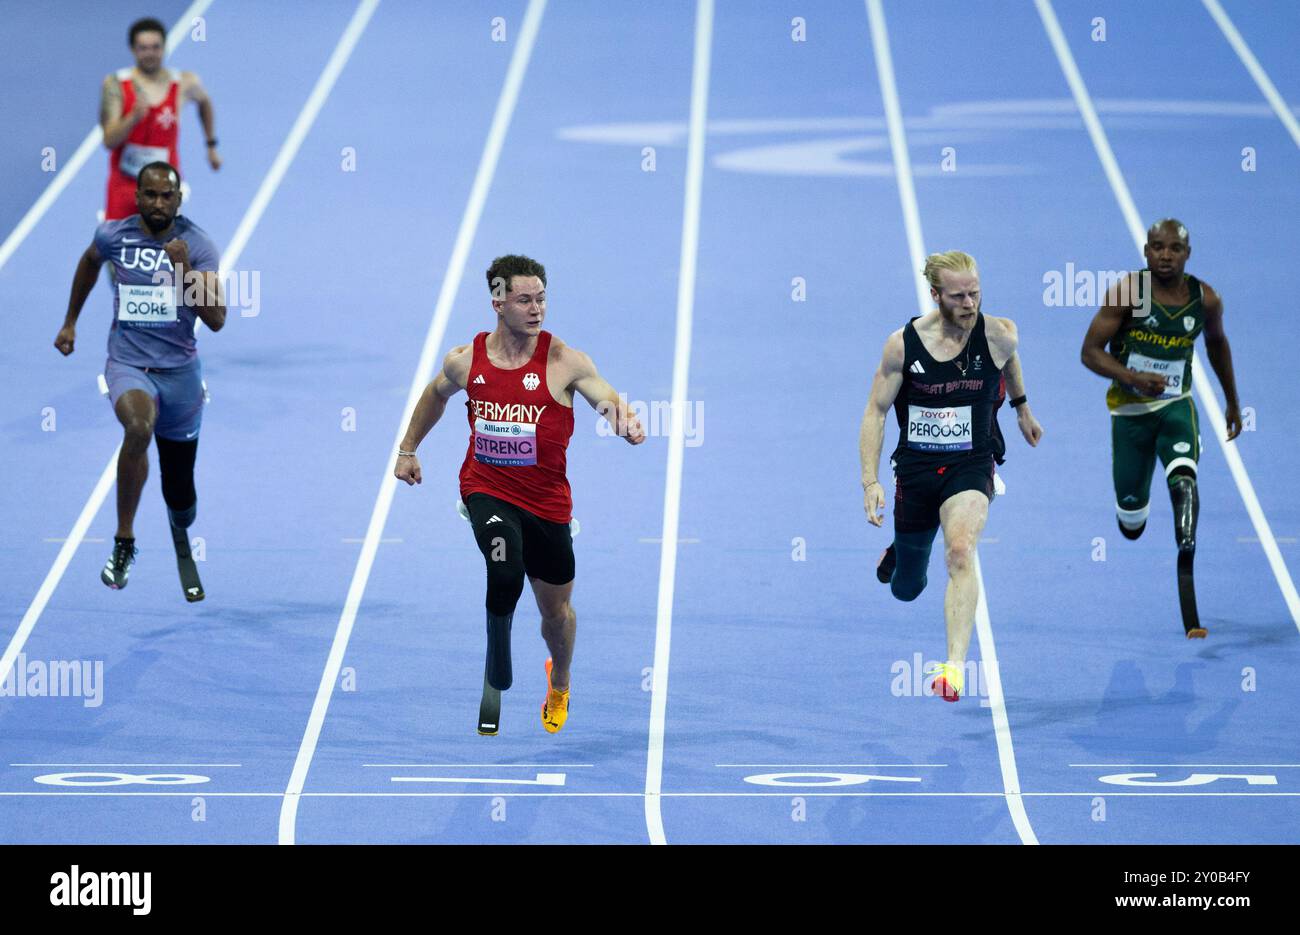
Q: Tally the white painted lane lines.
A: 7